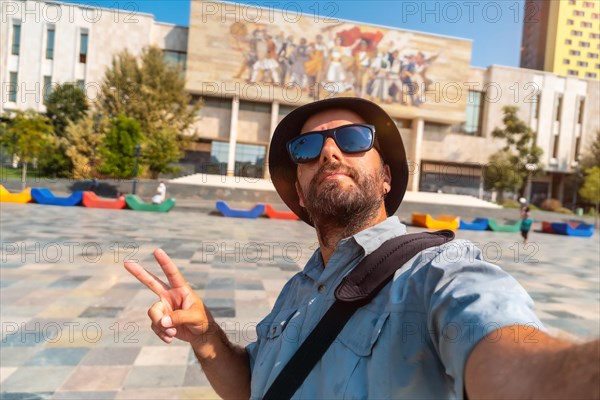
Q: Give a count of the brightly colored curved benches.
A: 11